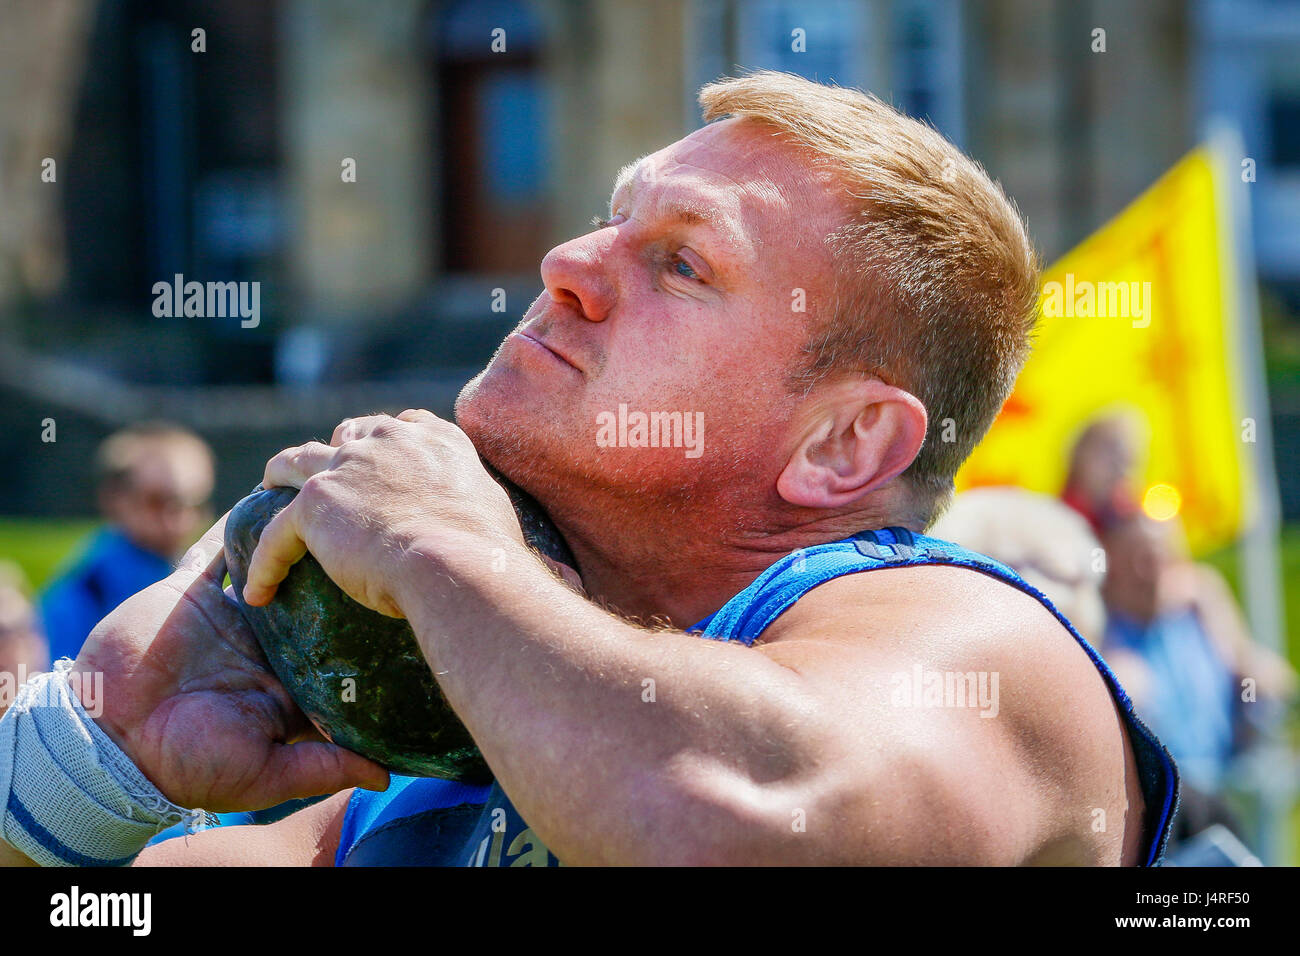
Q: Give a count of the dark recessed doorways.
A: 2